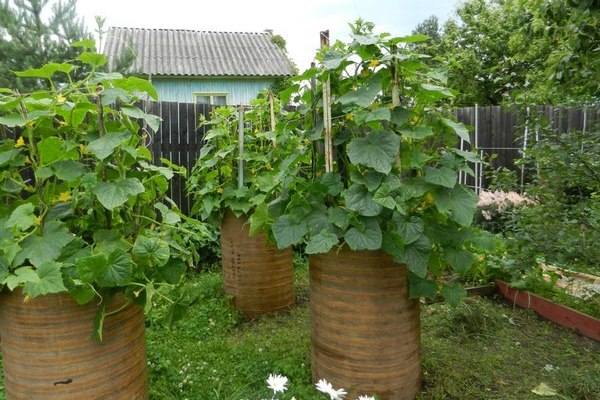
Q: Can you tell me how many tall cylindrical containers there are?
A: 3